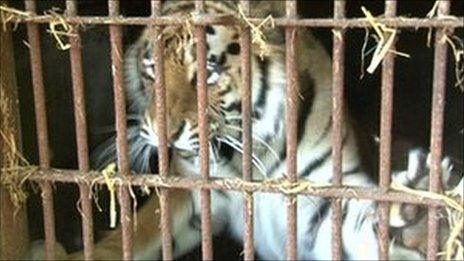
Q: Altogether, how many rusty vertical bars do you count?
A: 10